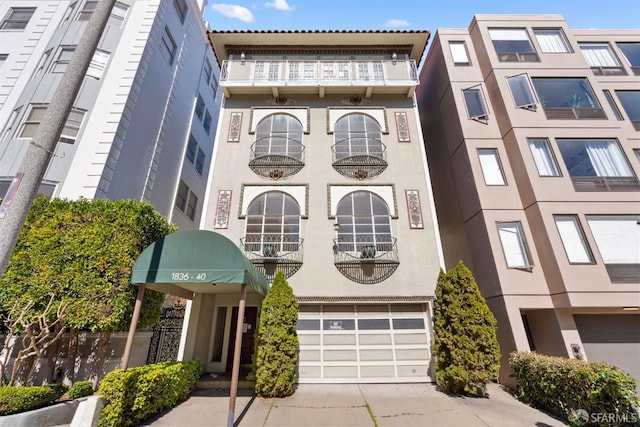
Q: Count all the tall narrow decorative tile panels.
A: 4